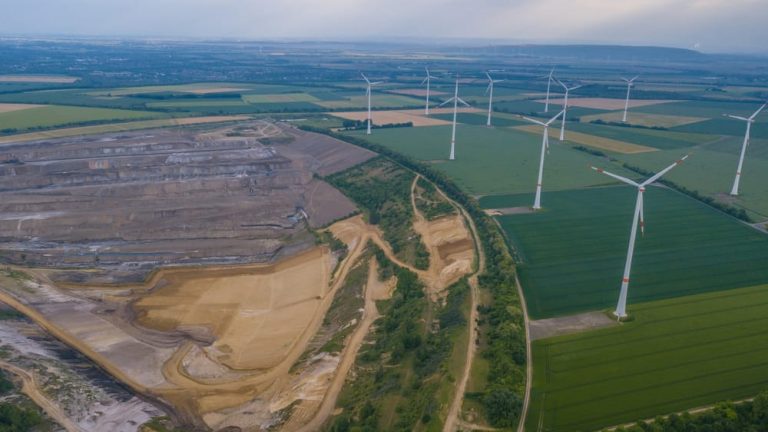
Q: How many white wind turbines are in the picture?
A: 10